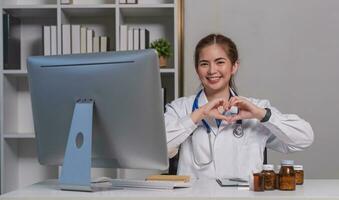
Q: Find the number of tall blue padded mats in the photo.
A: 0